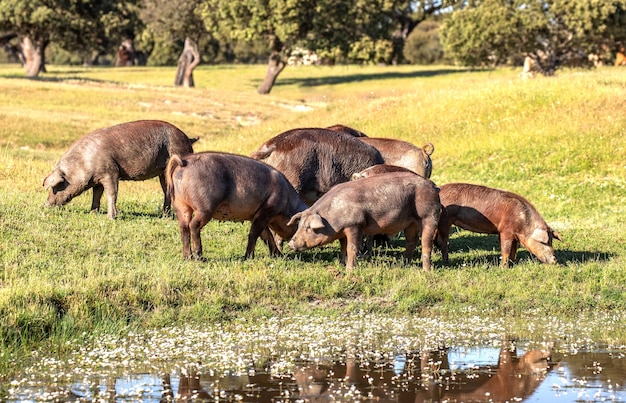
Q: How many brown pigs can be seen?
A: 8